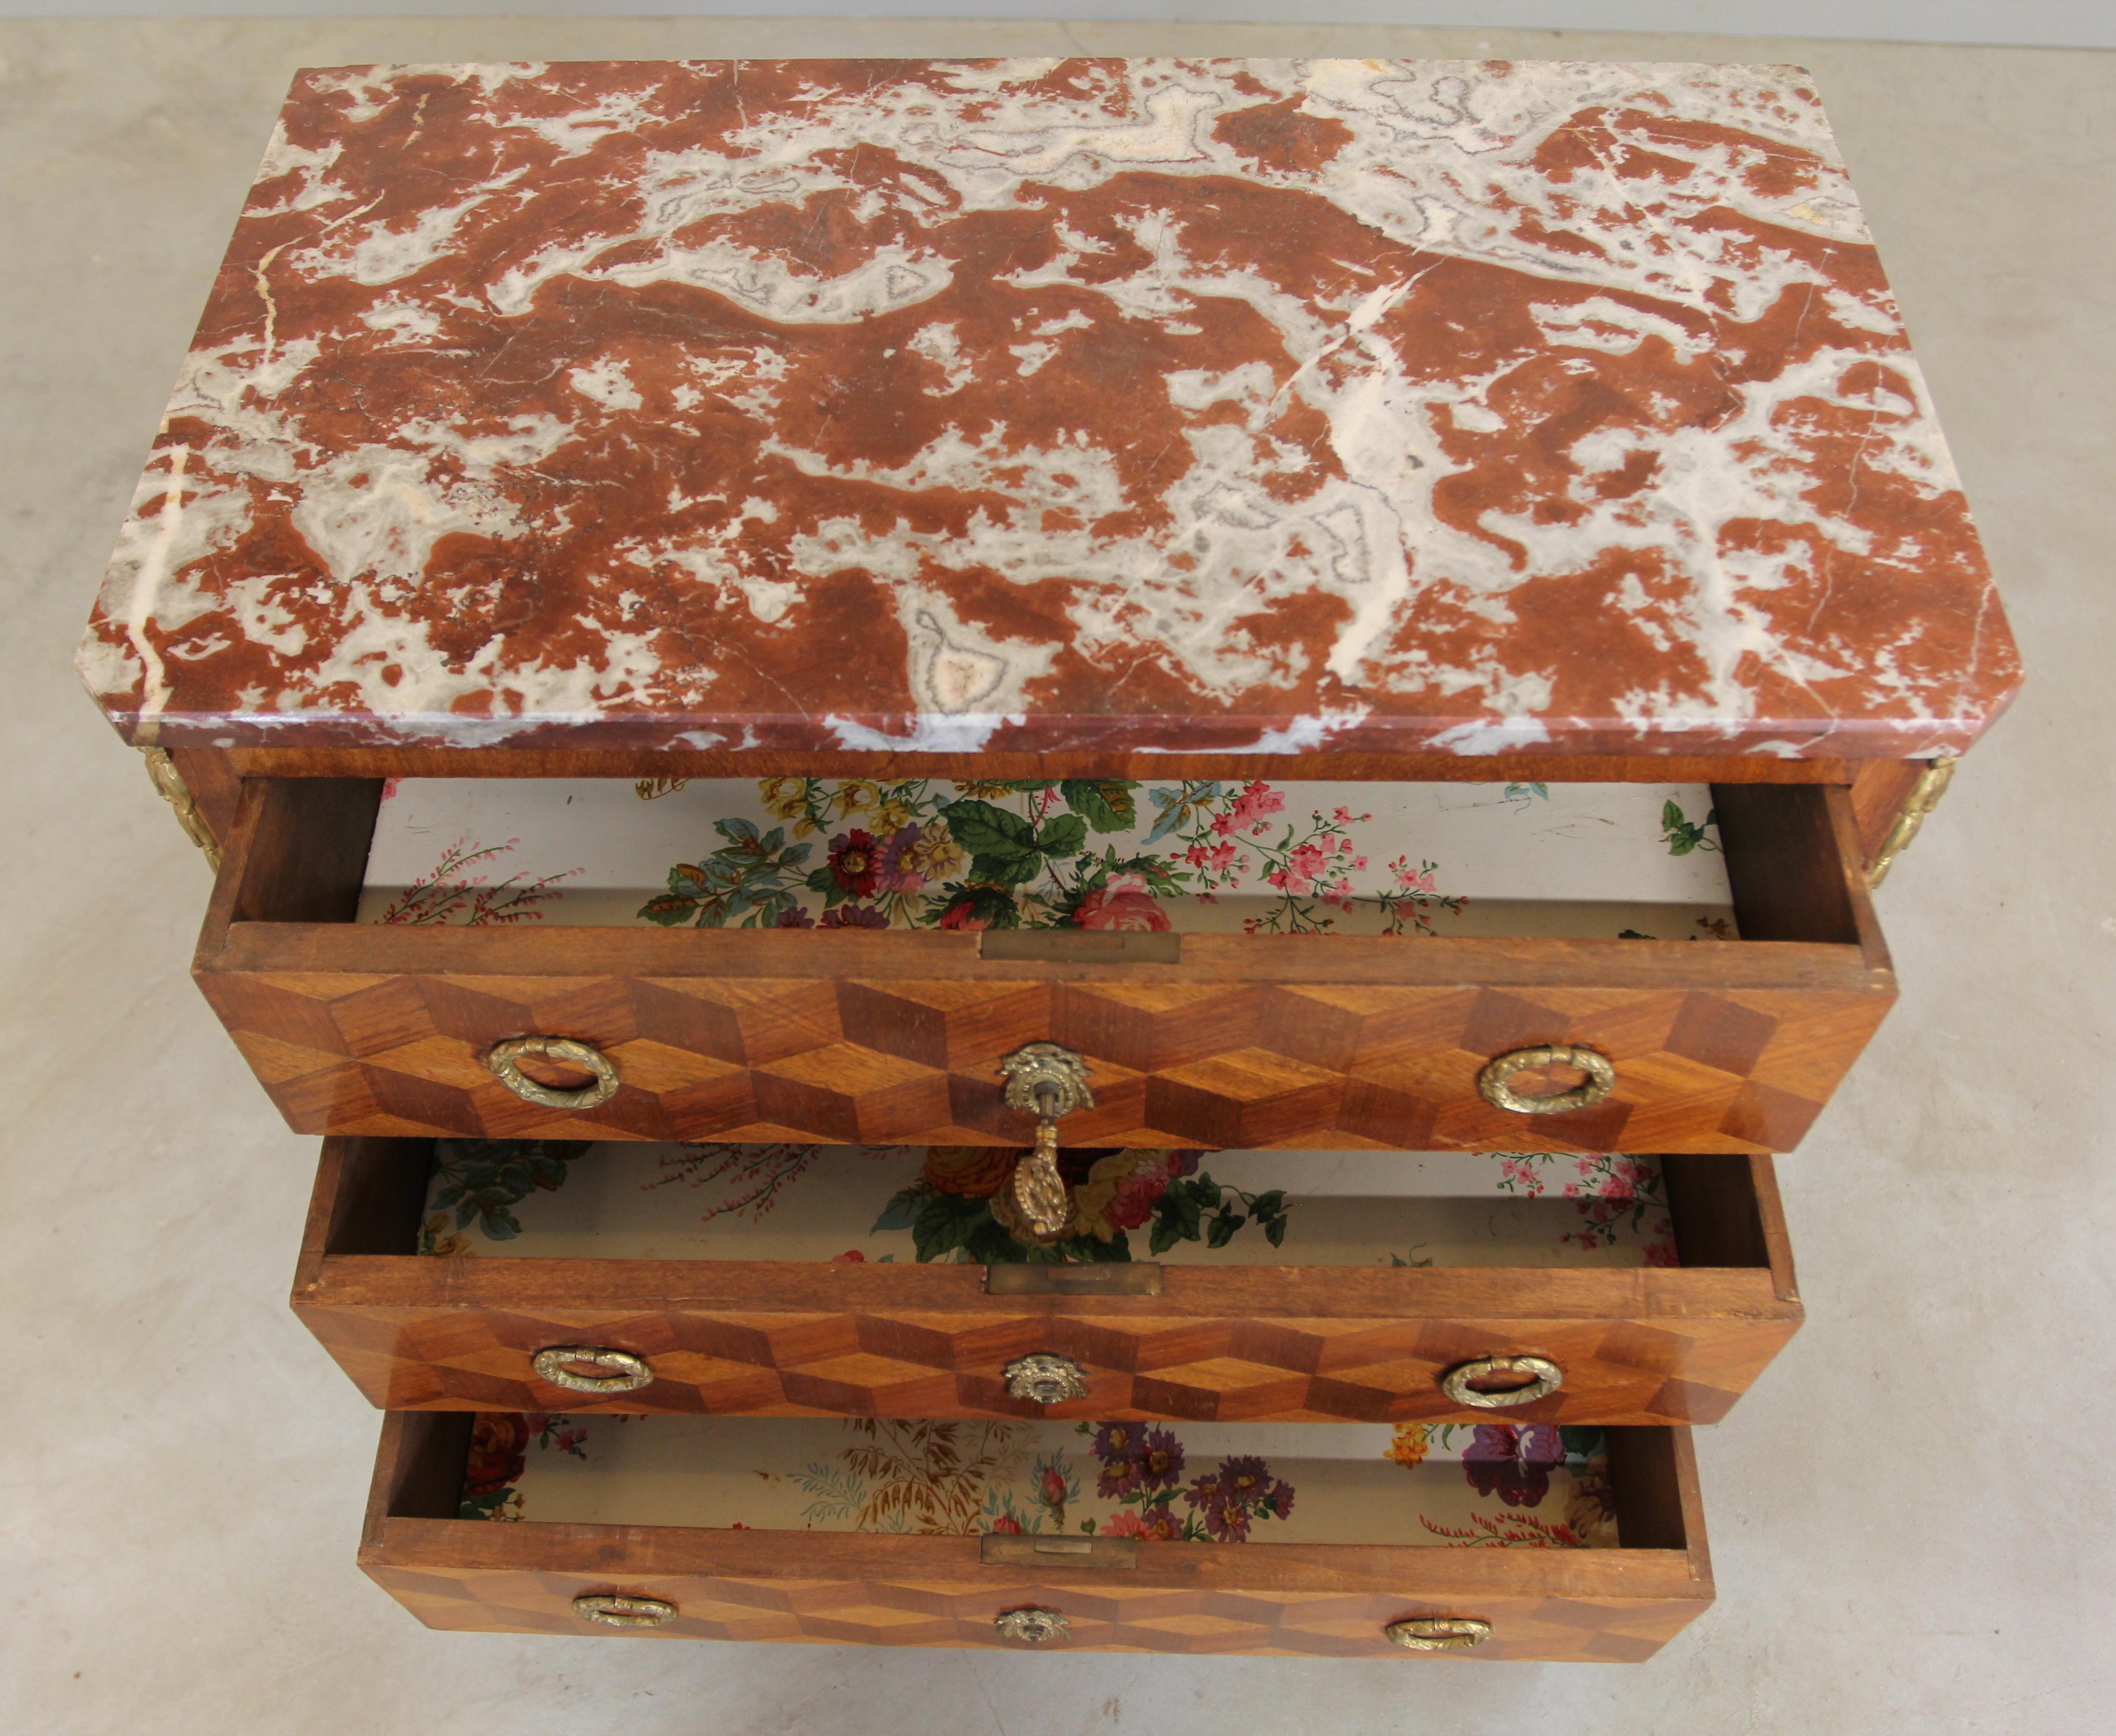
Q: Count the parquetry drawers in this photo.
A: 3